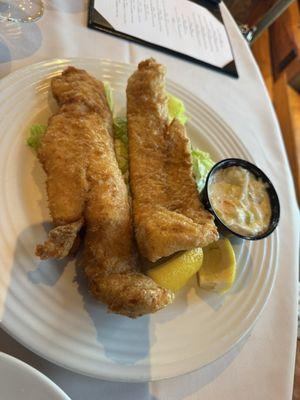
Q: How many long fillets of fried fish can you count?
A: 2